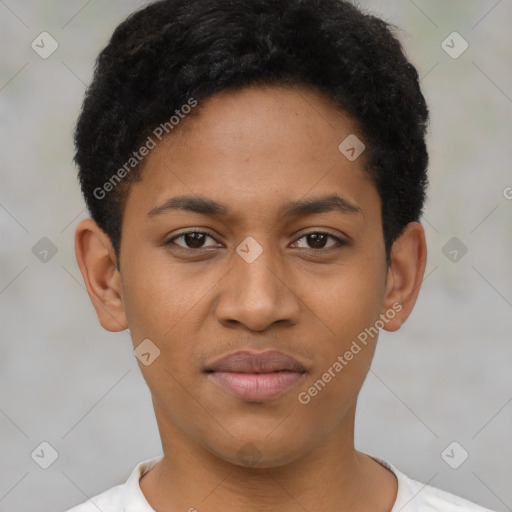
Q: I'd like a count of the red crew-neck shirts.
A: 0